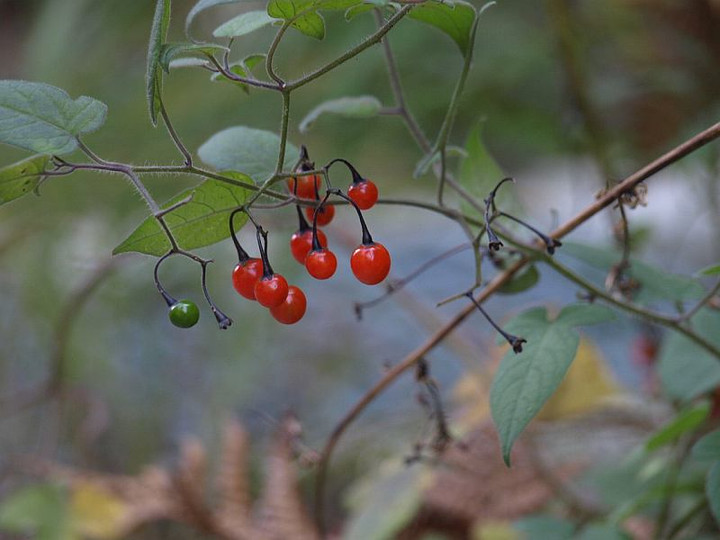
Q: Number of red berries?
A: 9